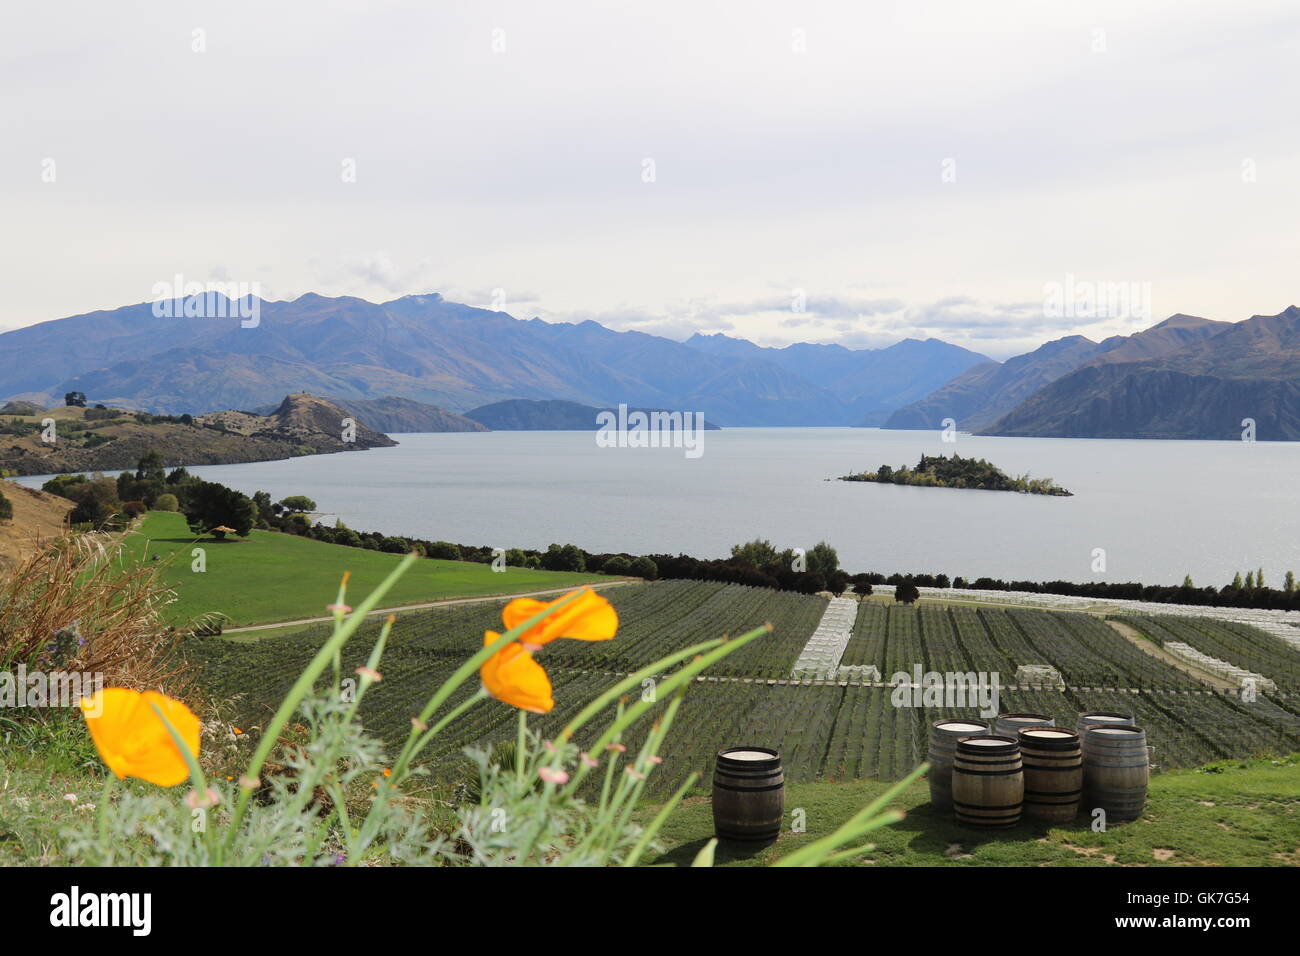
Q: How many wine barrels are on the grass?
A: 7